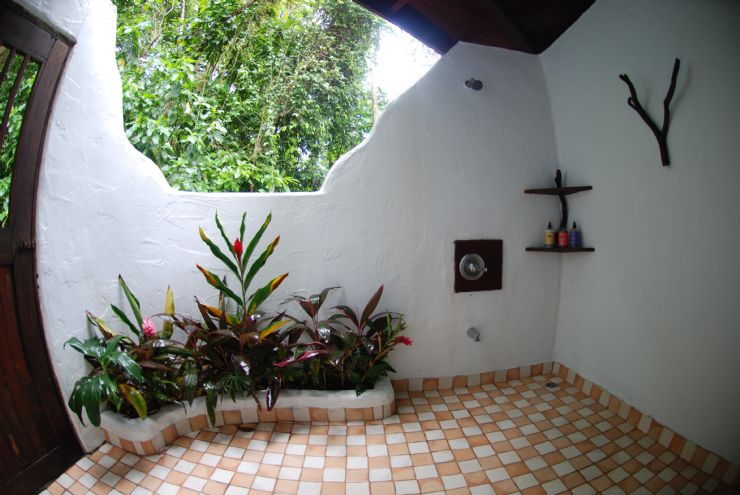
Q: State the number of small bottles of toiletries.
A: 3